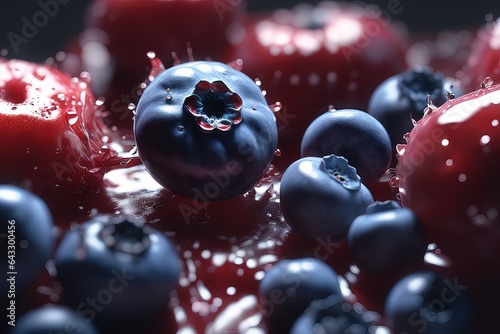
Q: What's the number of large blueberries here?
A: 1